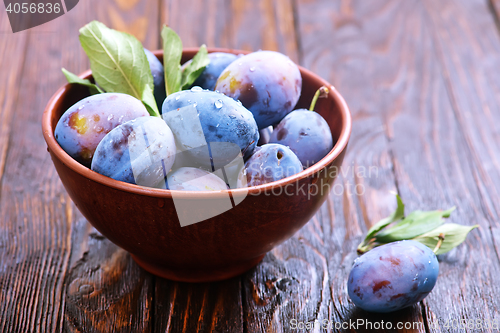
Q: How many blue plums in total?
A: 10